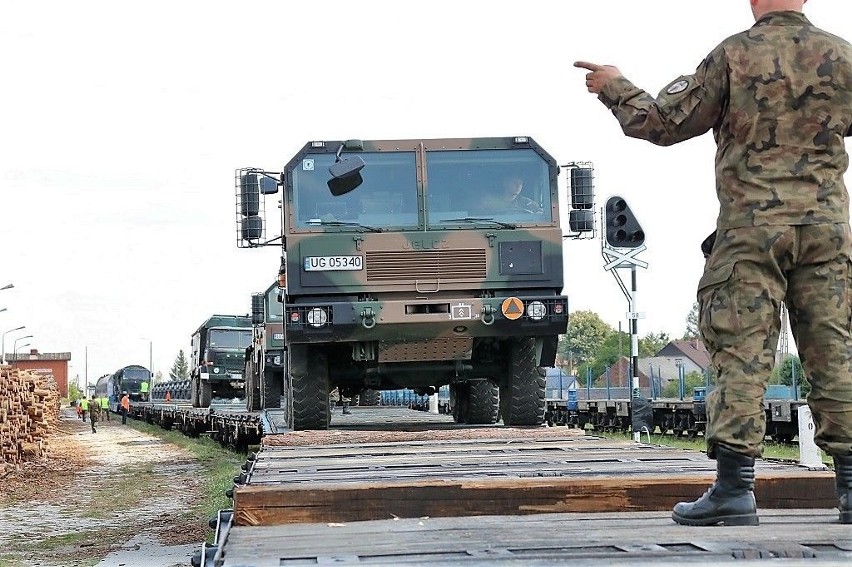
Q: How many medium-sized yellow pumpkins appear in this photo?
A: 0